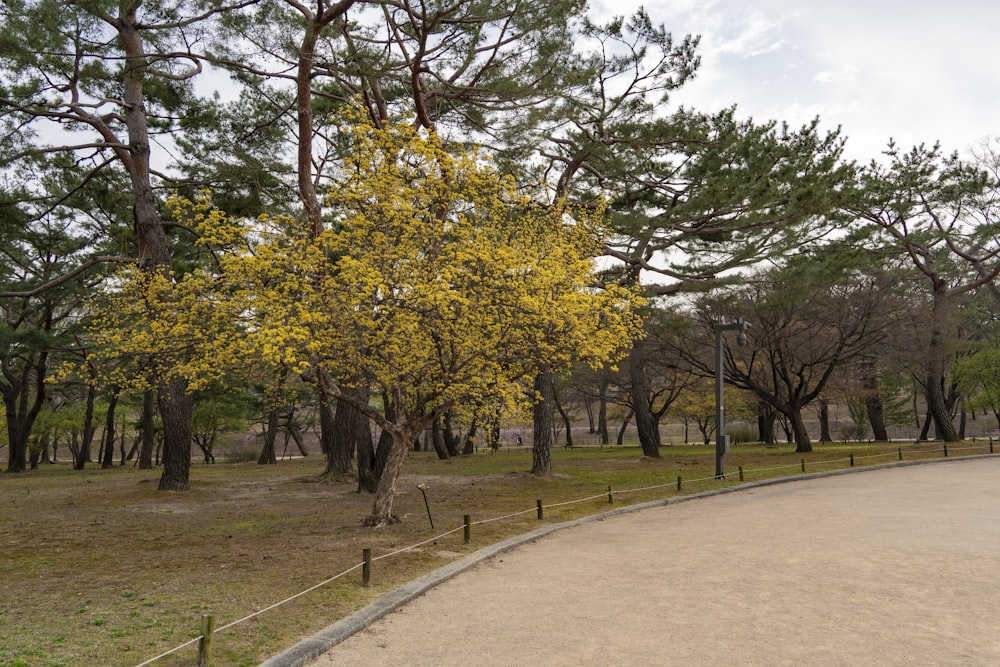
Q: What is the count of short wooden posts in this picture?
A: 12